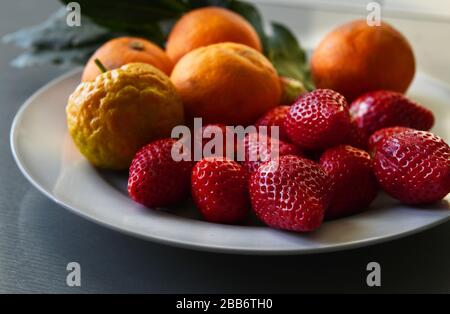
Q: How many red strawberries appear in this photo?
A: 11